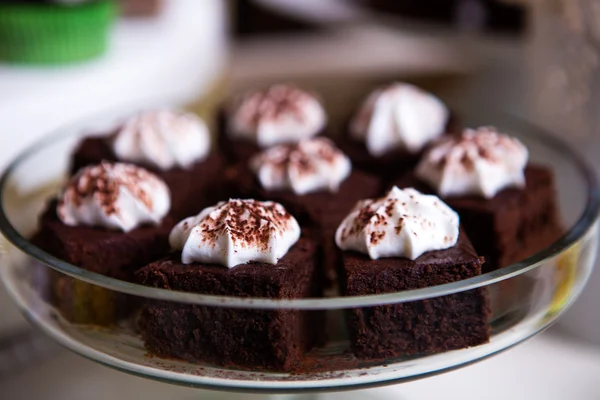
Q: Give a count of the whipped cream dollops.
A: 8